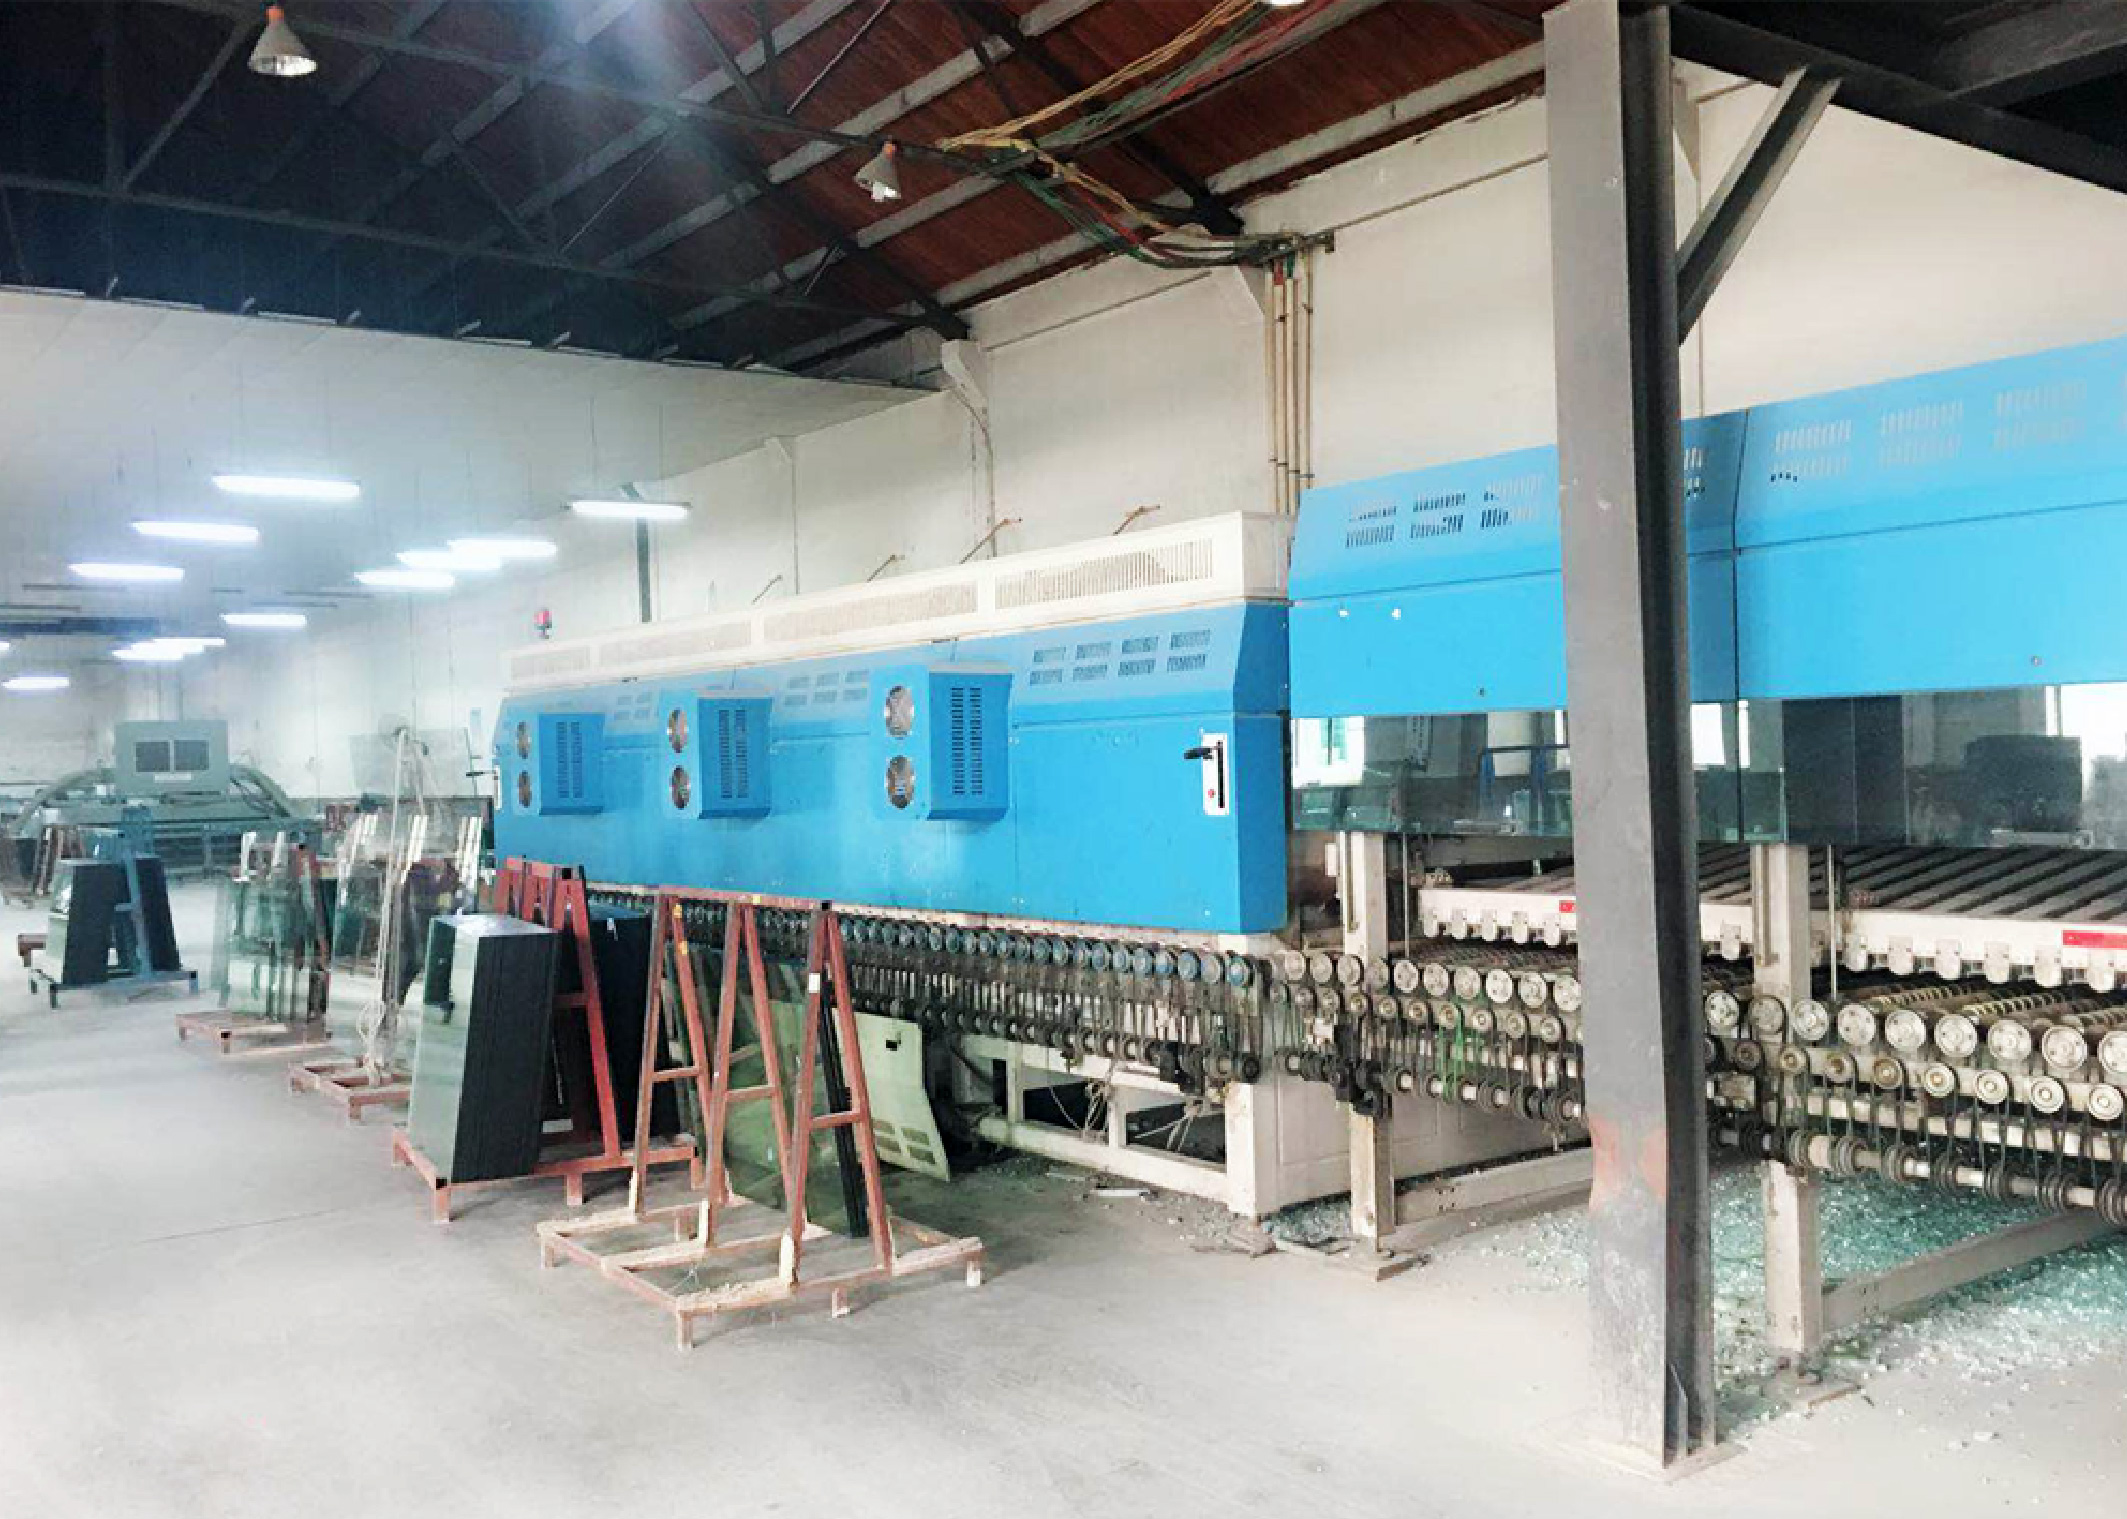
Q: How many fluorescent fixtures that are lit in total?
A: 13